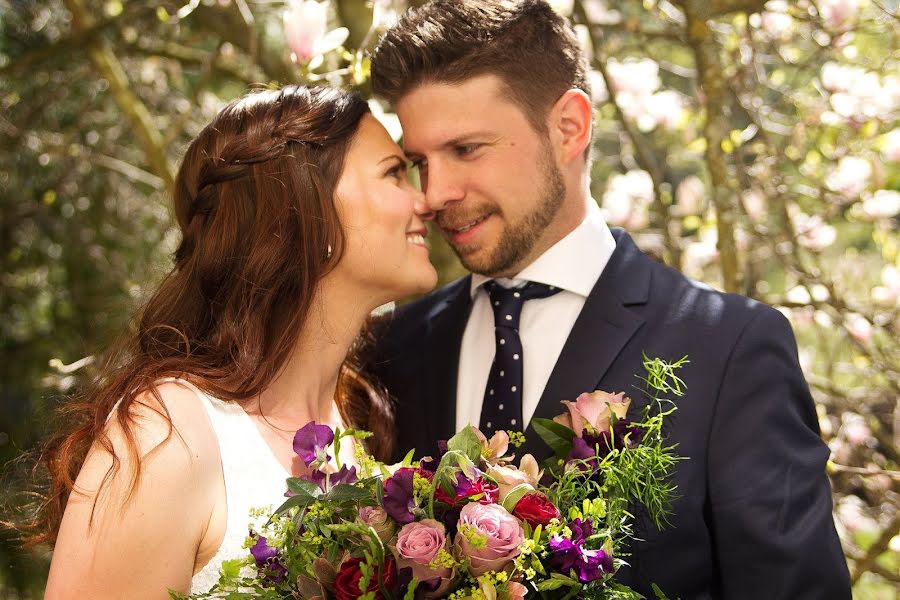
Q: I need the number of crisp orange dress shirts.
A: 0